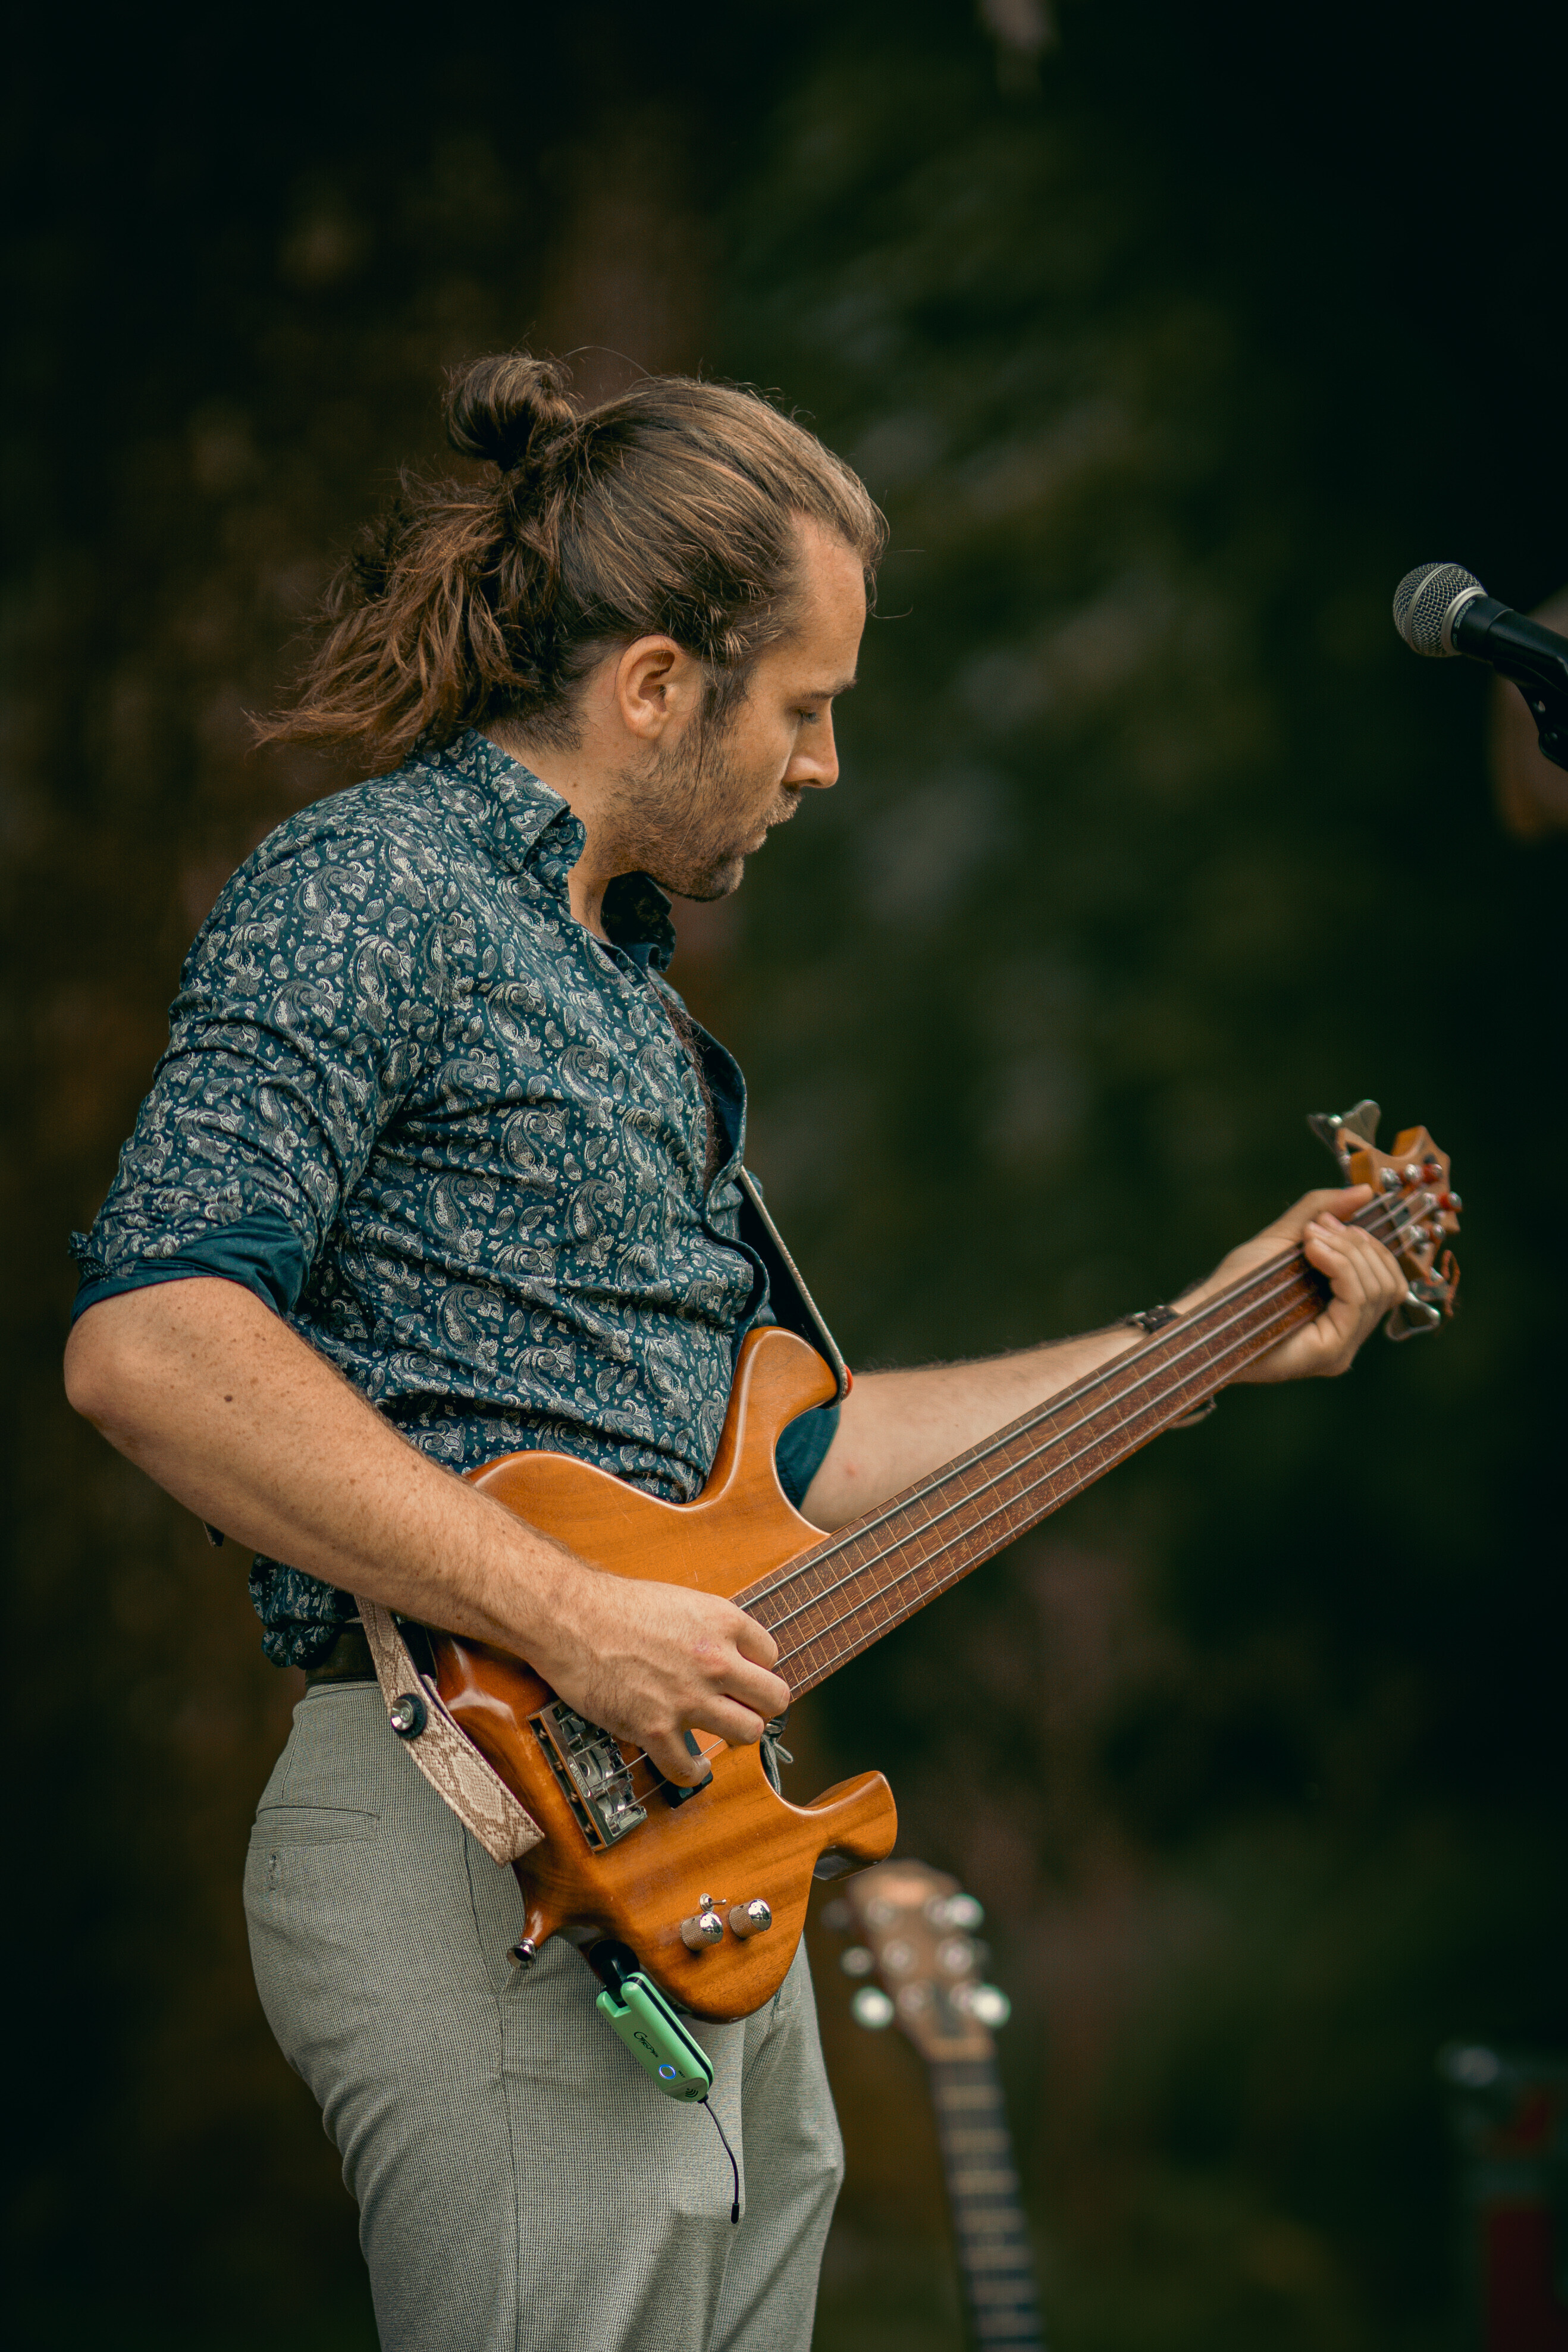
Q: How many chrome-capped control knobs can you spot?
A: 2